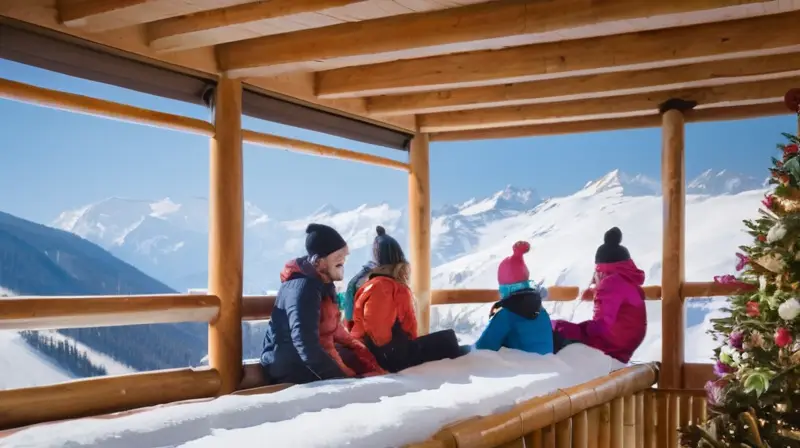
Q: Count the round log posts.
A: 3